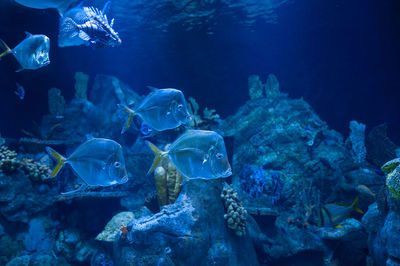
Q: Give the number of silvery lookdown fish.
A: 4